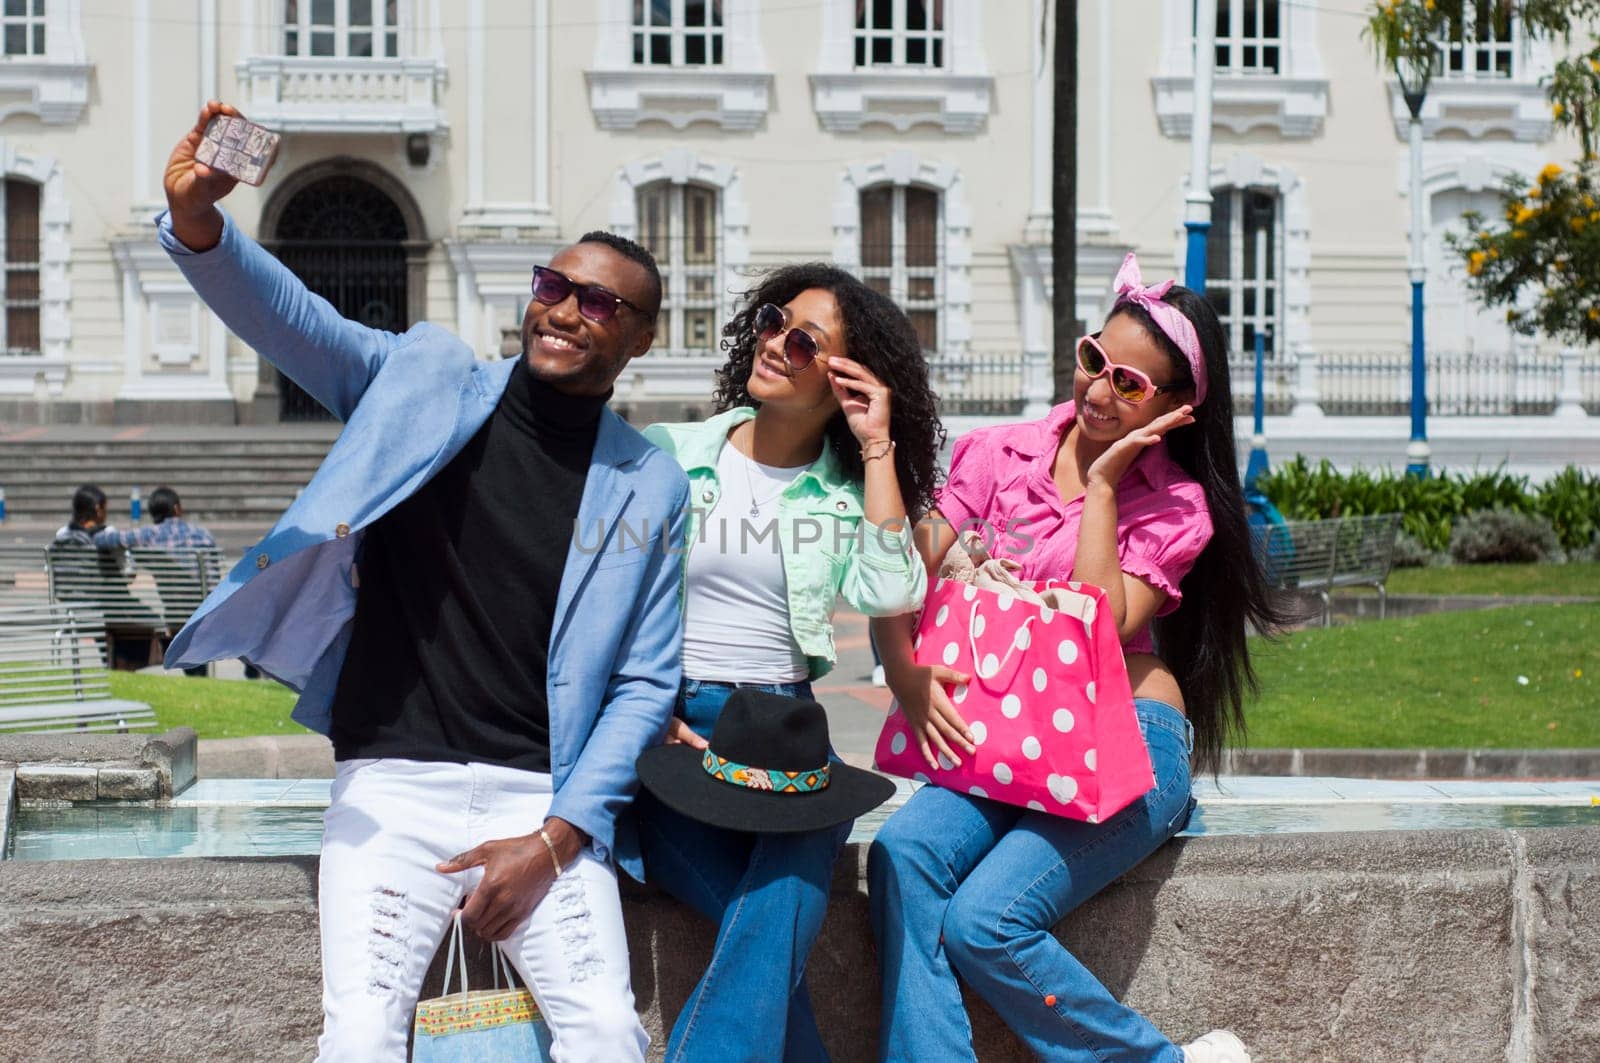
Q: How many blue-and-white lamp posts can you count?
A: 3